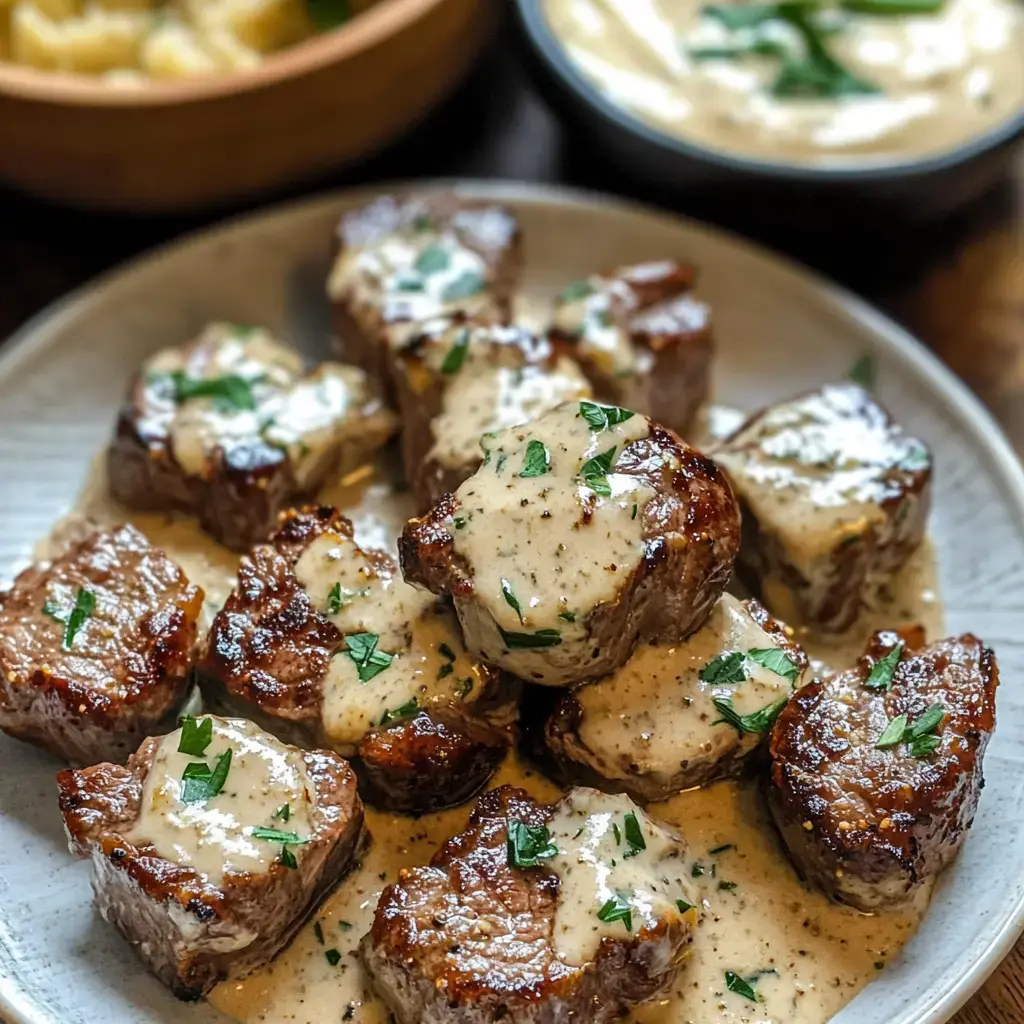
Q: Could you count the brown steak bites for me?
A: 12